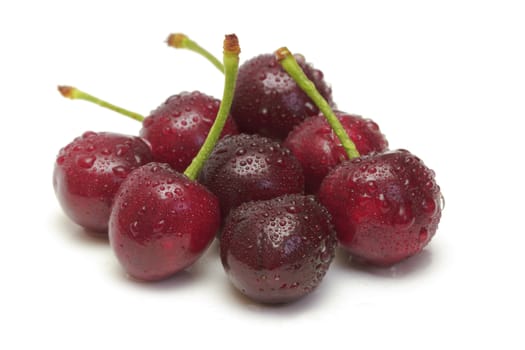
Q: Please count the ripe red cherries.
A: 8